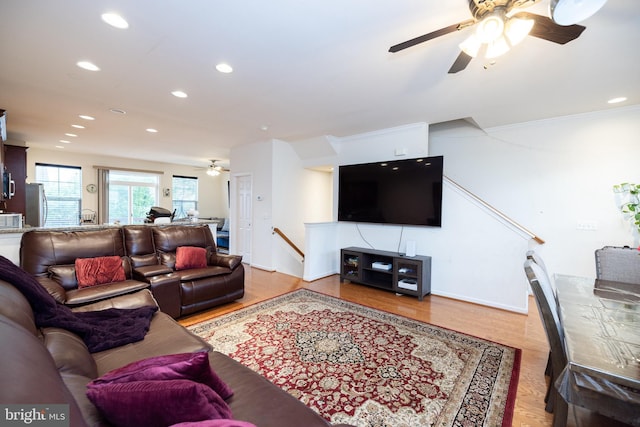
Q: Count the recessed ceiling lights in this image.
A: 11